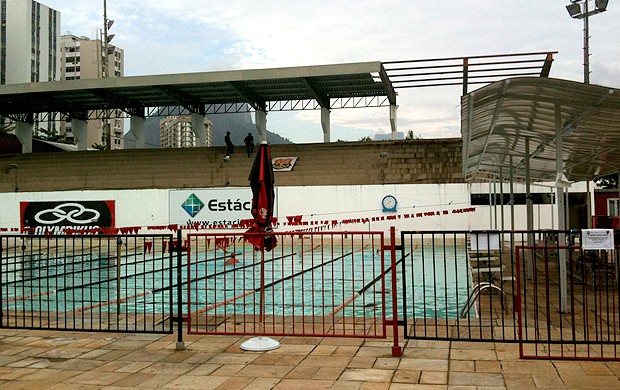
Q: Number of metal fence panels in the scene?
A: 4